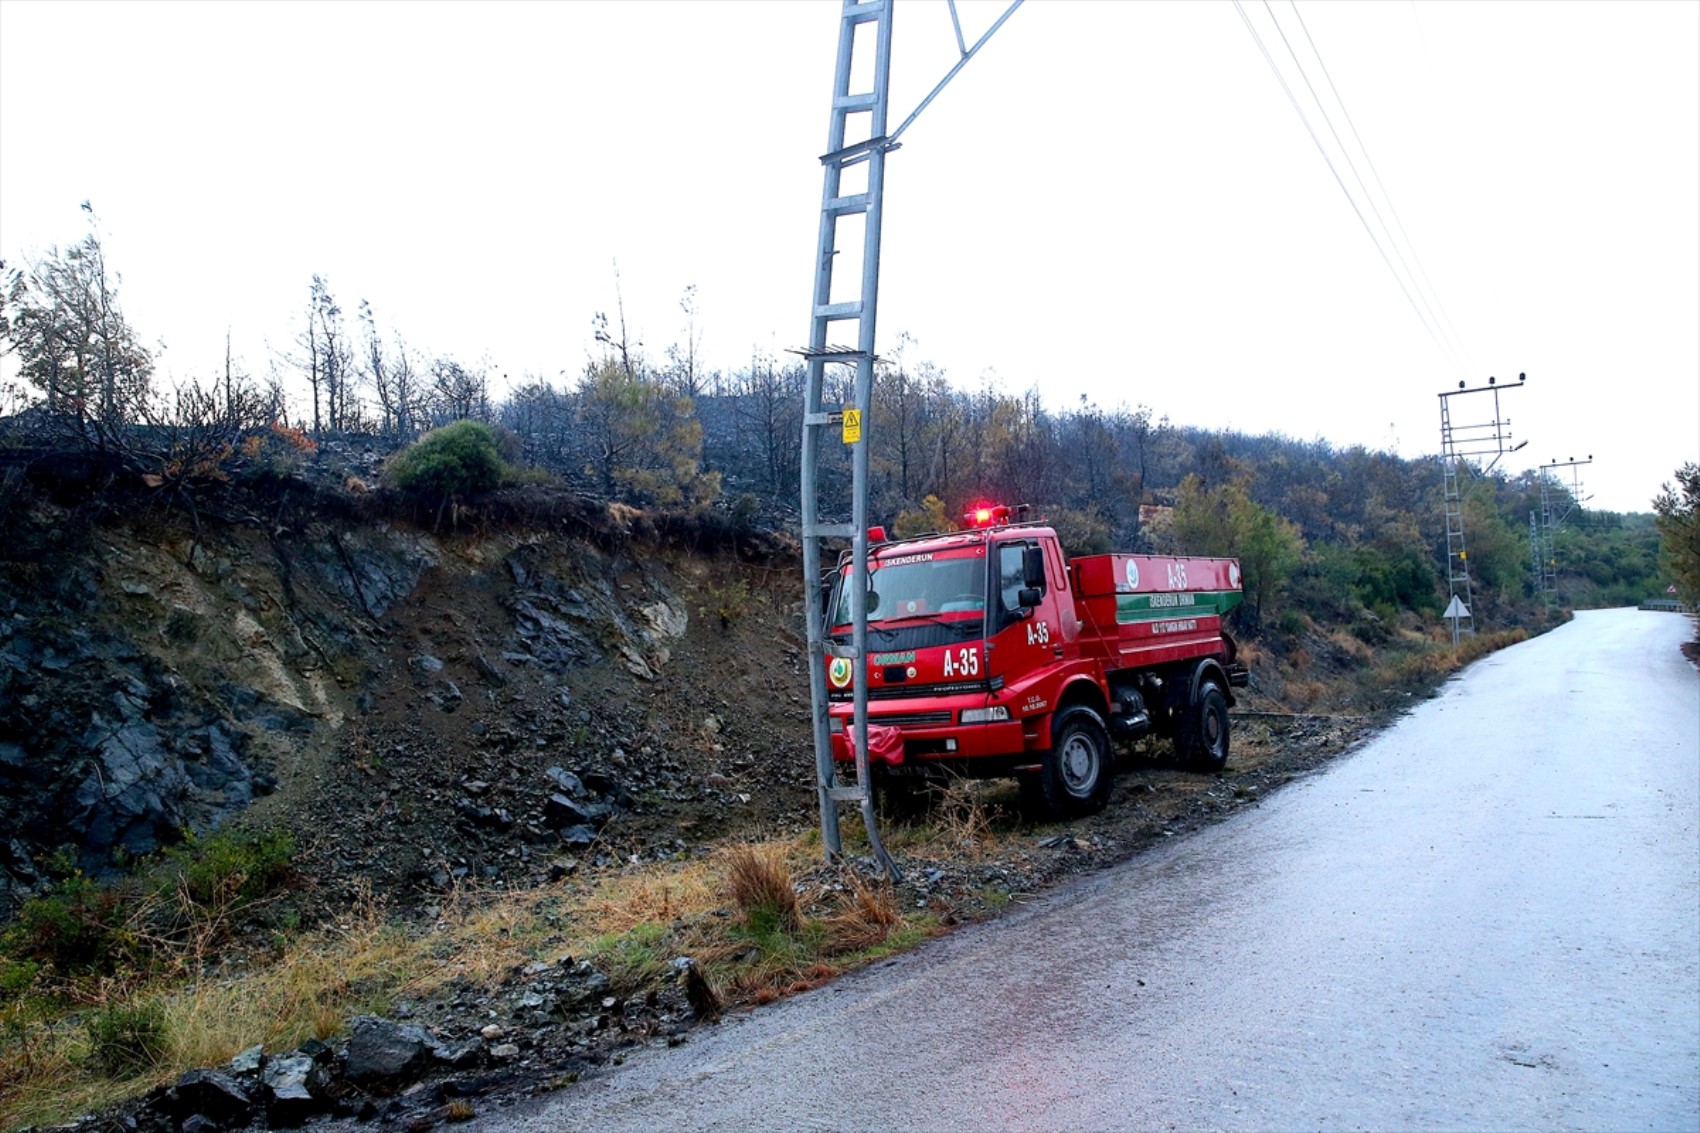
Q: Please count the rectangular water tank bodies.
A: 1